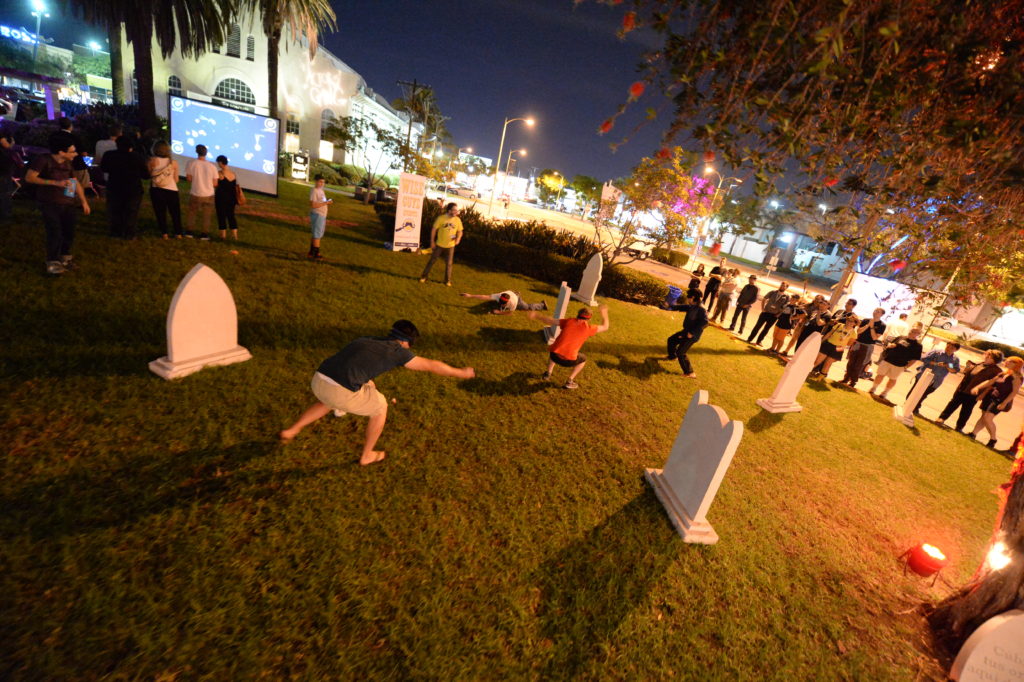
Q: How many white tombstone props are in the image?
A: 7